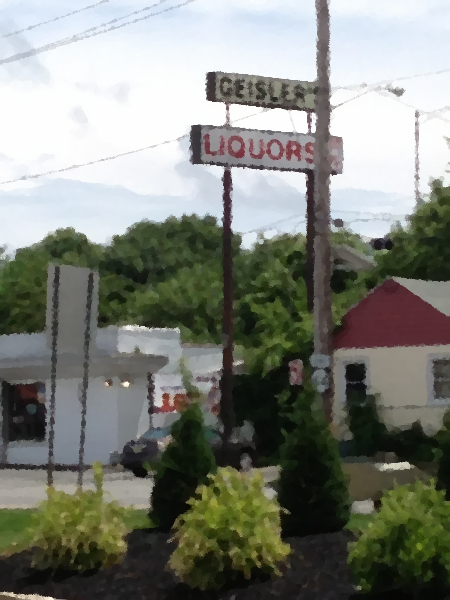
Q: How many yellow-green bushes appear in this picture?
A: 3